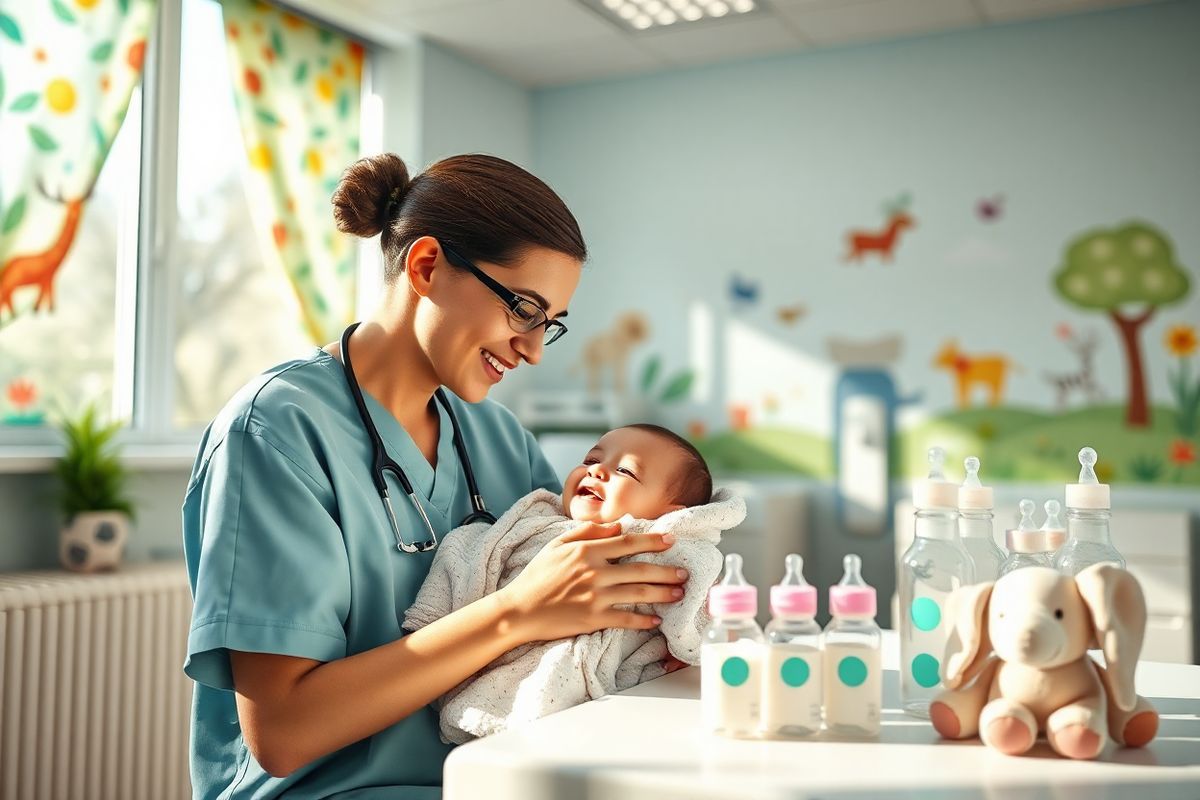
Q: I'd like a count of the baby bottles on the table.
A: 8